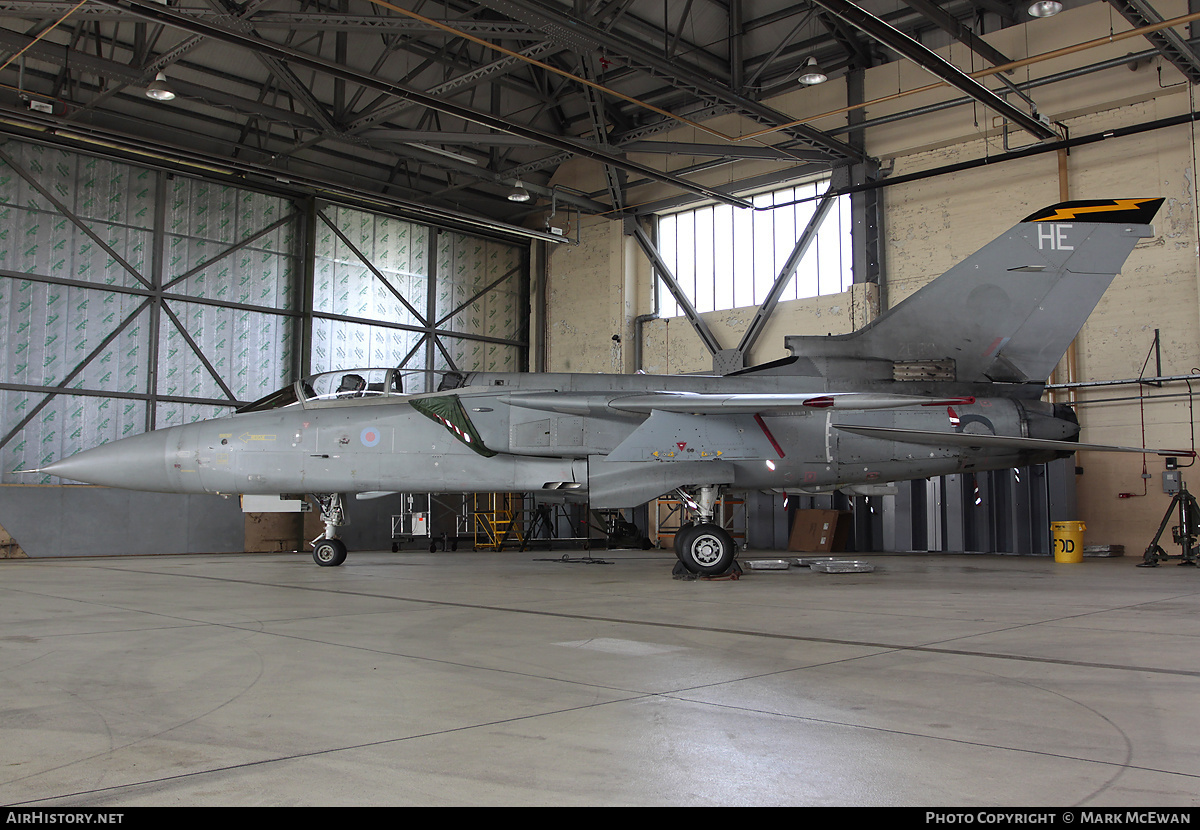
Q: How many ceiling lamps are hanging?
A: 4